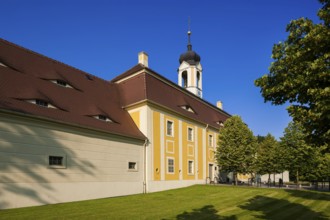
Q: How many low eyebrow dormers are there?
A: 6